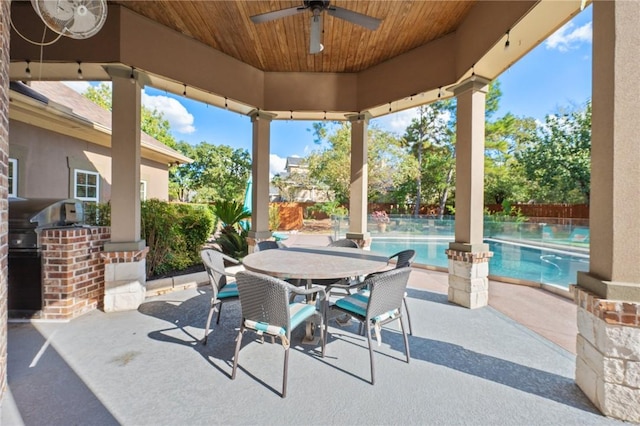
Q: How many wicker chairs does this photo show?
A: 6